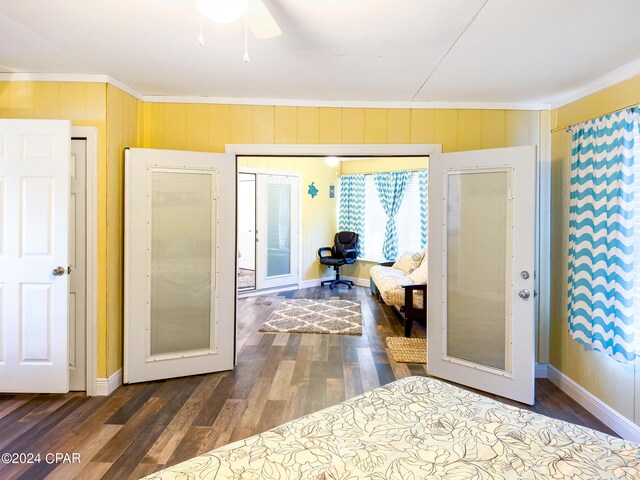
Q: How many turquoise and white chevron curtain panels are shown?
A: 4